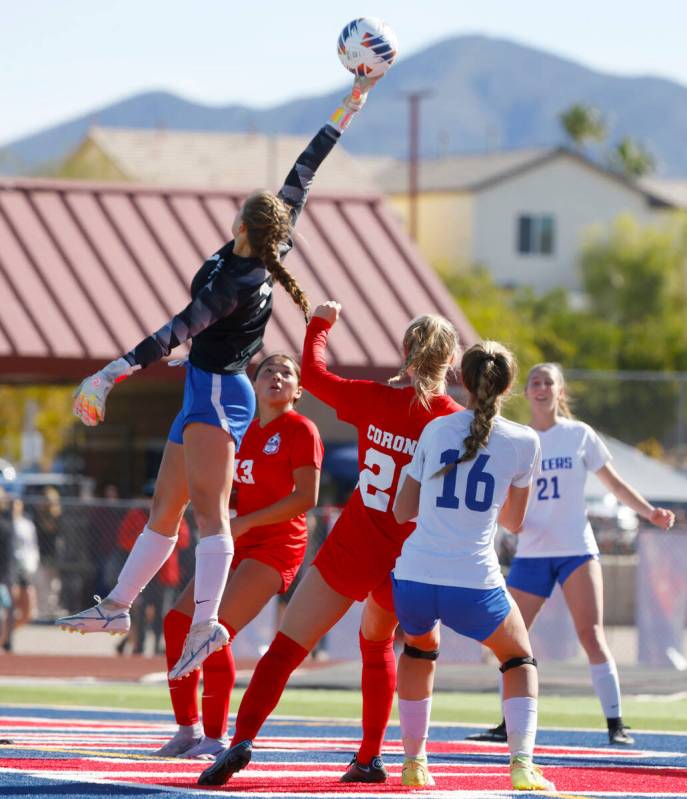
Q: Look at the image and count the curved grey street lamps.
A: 0